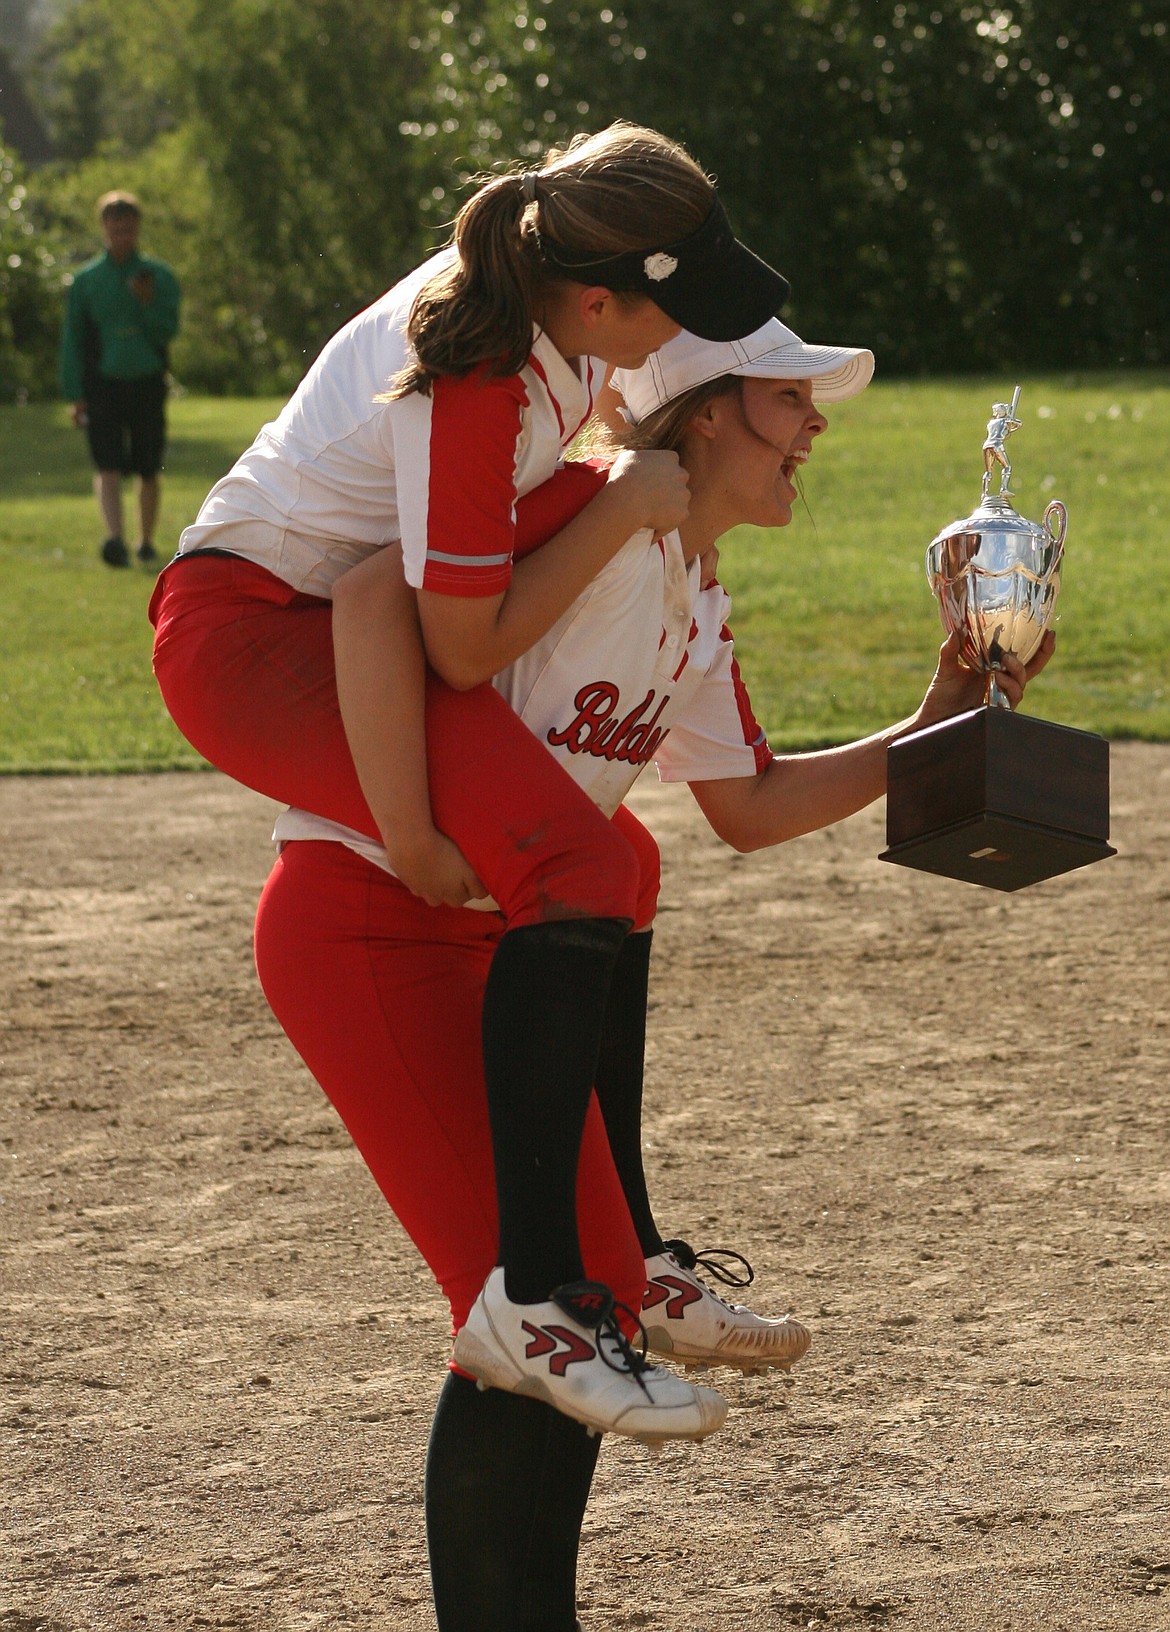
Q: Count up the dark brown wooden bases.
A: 1